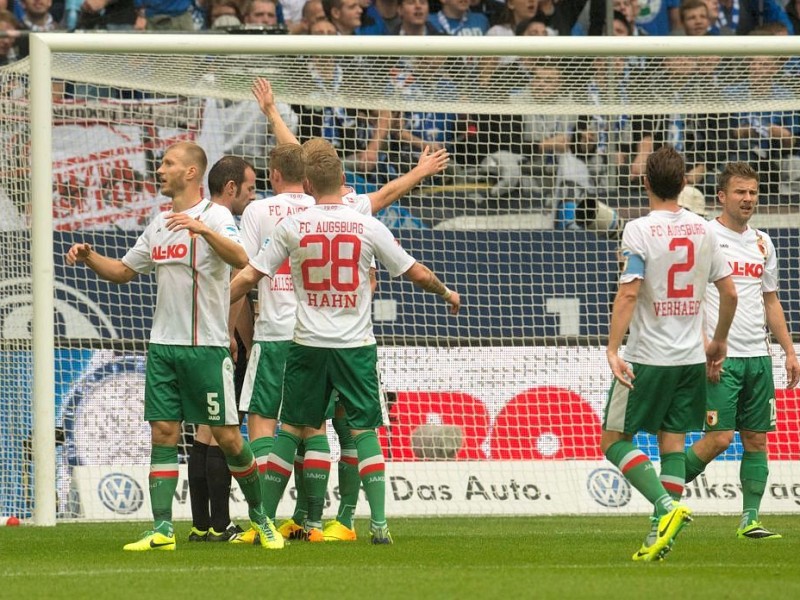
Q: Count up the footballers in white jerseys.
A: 6